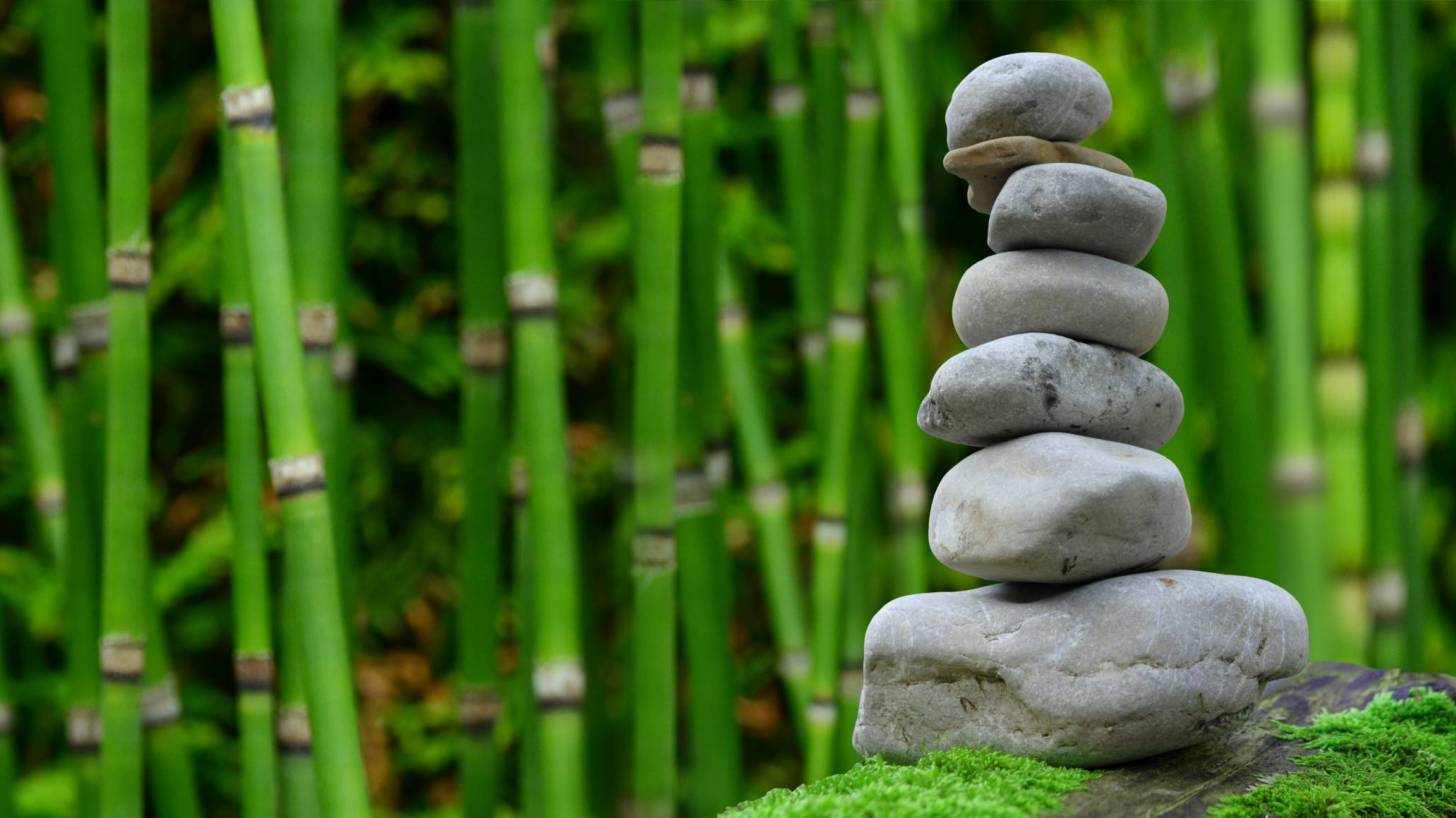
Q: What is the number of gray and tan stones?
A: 7